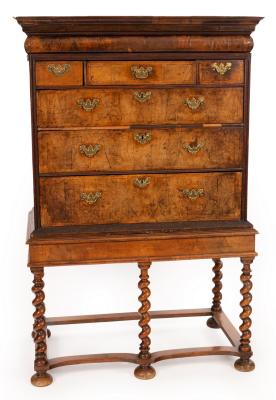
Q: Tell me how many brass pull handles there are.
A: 9